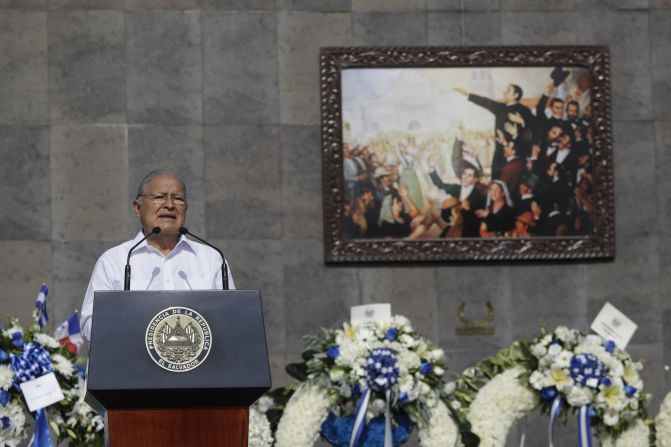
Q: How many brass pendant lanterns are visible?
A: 0